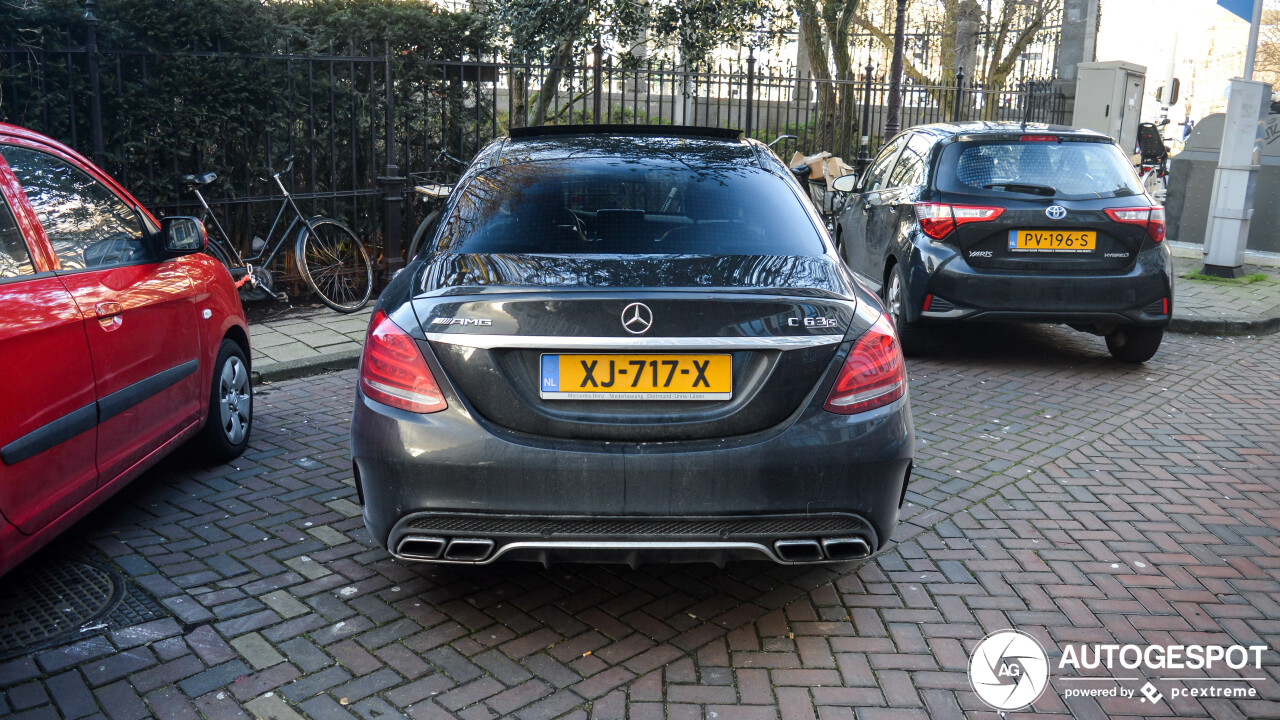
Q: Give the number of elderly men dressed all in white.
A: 0